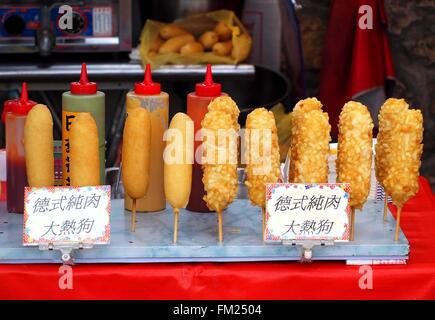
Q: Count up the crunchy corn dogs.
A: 6